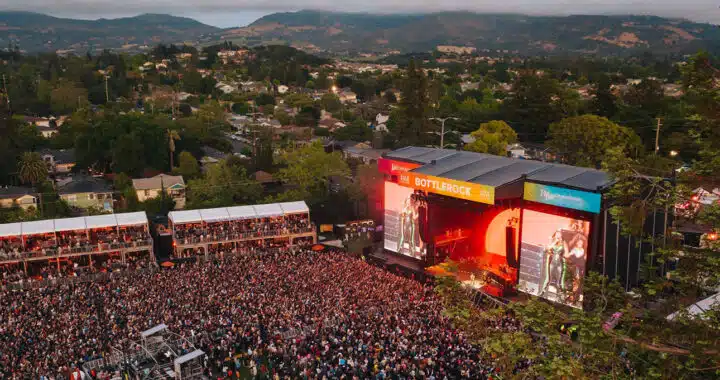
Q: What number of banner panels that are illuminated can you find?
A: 3